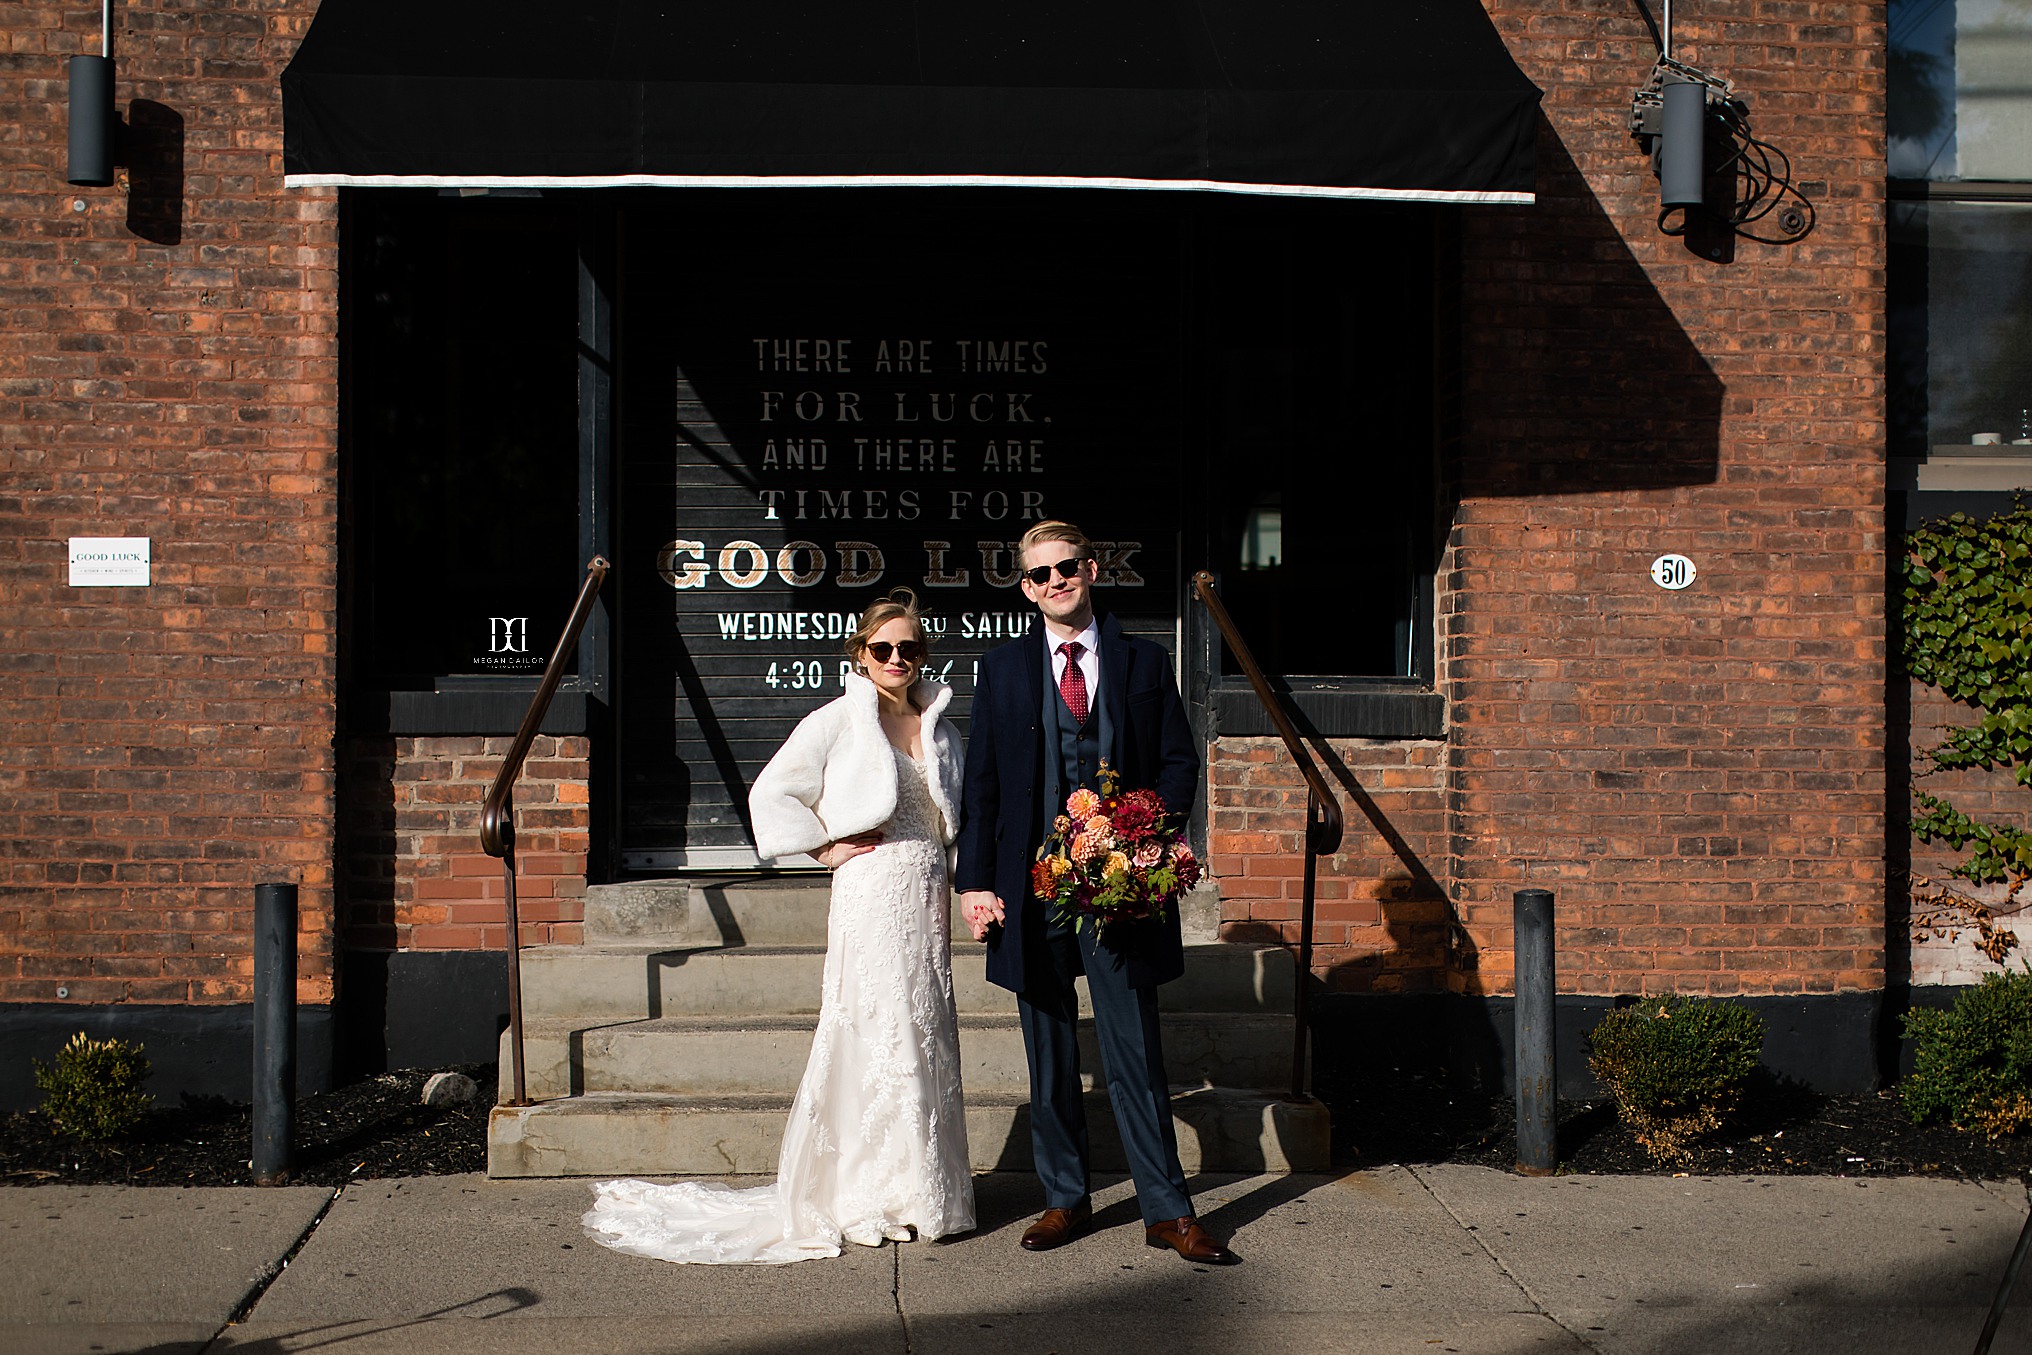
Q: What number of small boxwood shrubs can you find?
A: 3